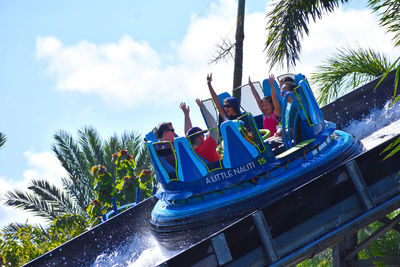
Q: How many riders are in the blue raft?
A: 6